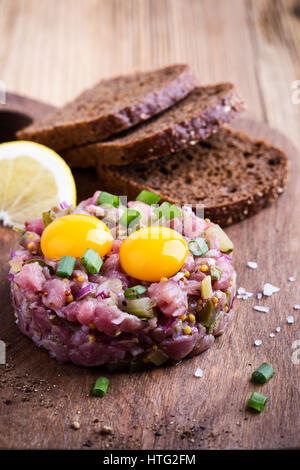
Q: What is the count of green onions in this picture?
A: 11